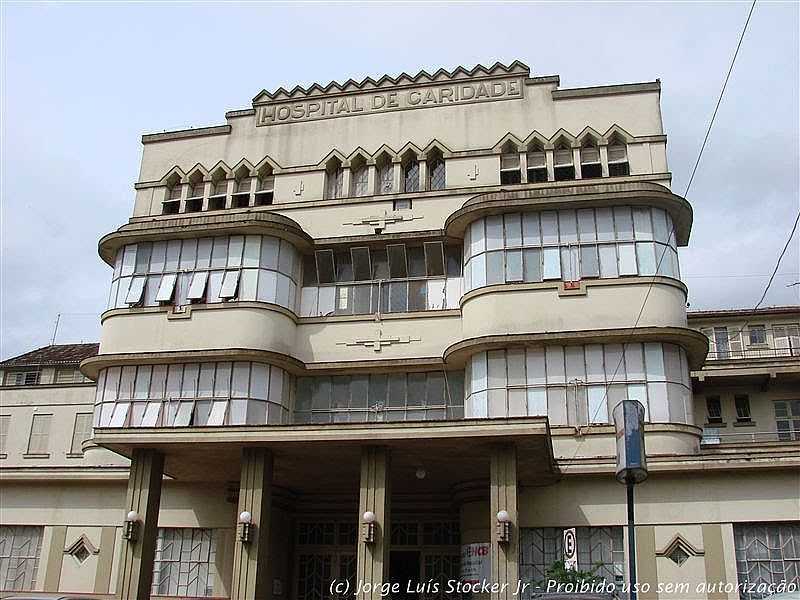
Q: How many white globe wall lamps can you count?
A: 4